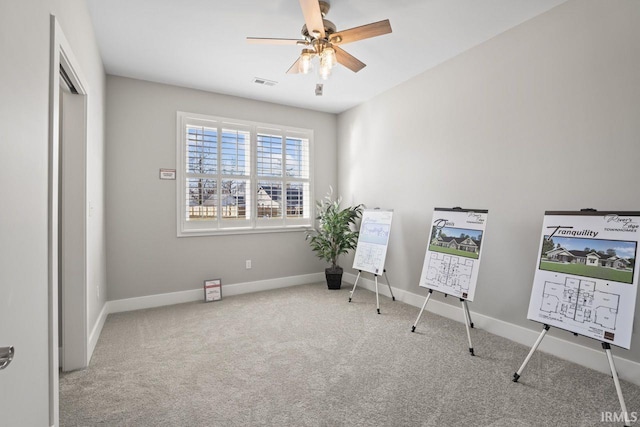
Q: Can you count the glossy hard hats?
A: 0